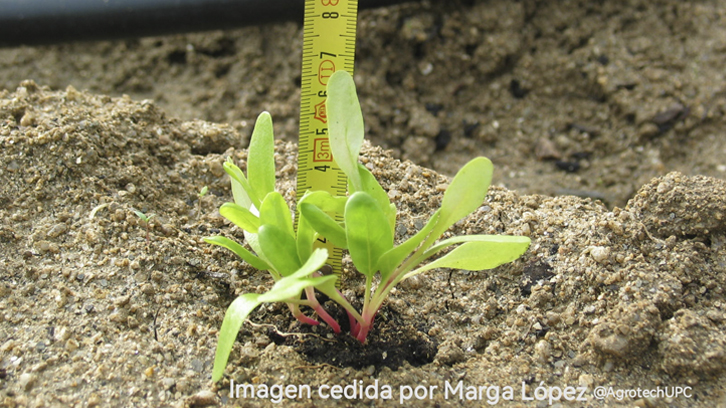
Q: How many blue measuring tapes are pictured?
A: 0